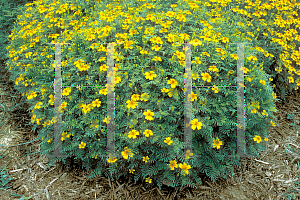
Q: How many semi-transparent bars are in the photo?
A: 4